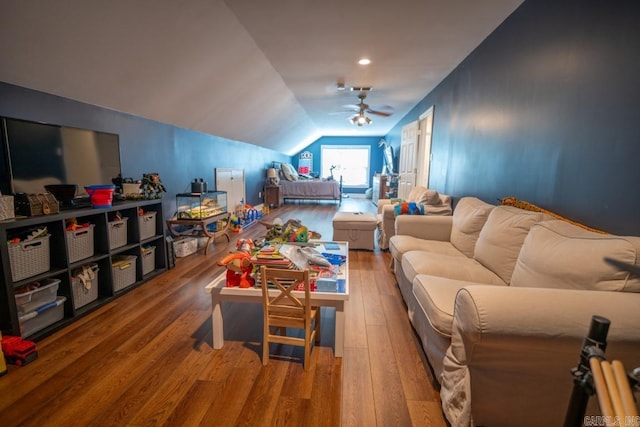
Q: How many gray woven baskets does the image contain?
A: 7